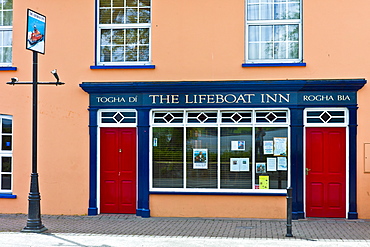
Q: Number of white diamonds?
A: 6